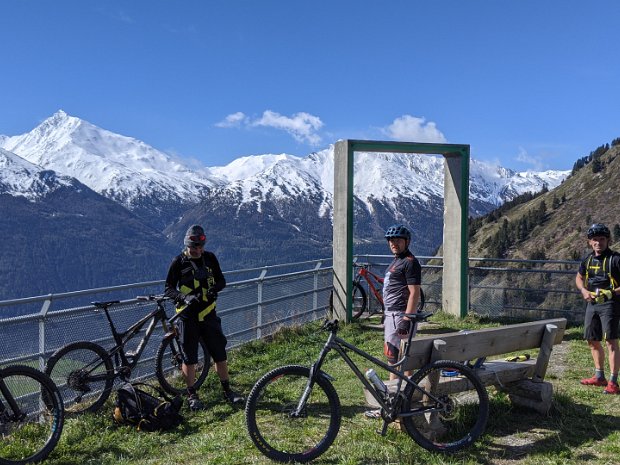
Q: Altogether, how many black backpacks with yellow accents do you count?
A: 1